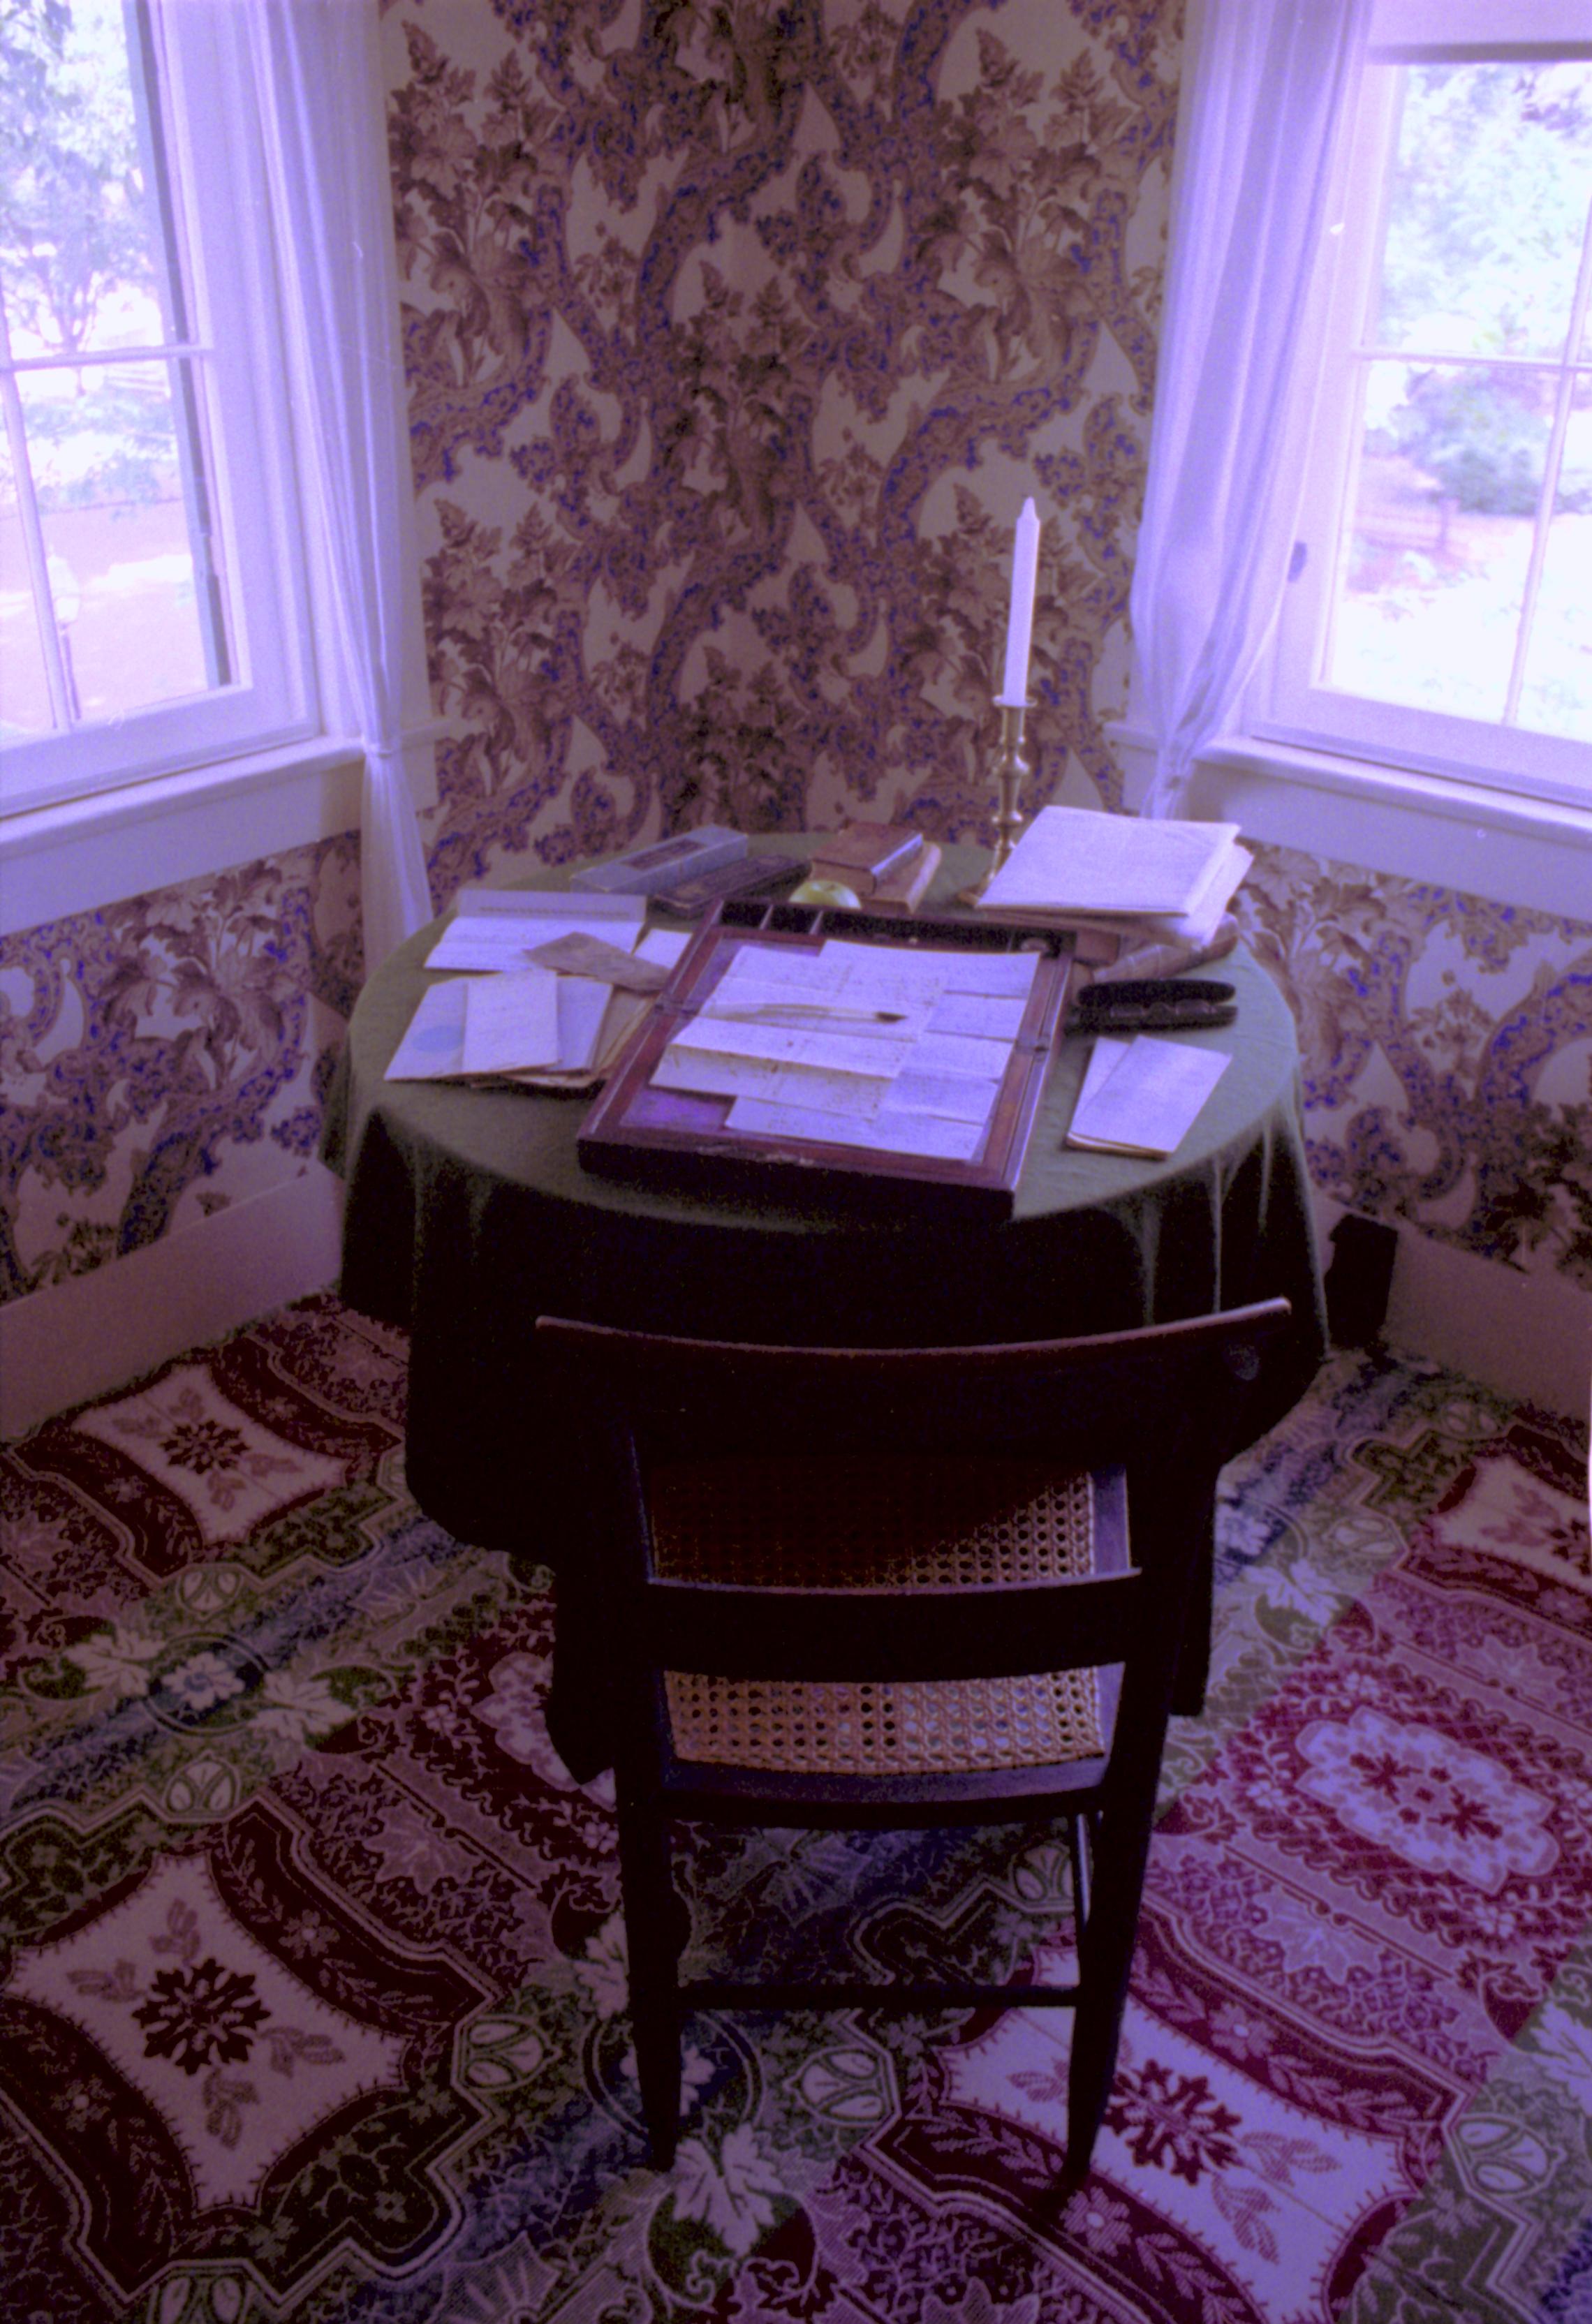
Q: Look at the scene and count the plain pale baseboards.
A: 2